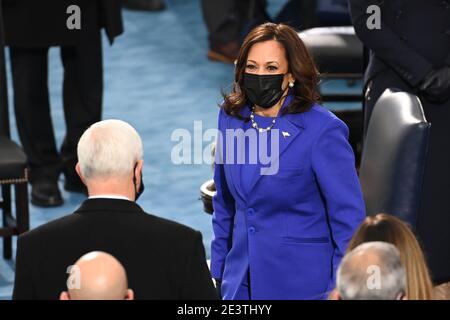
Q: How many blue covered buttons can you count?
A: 2